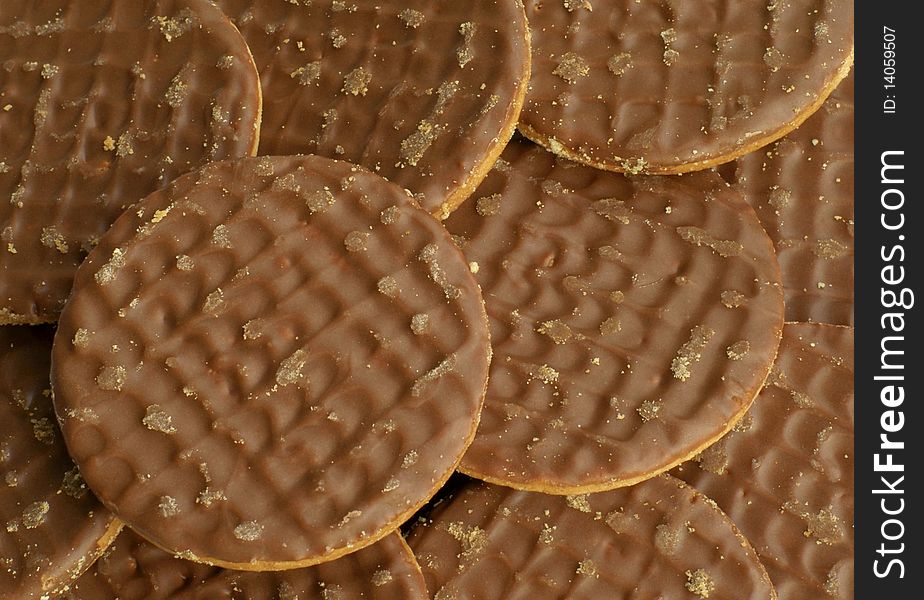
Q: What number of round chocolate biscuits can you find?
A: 10